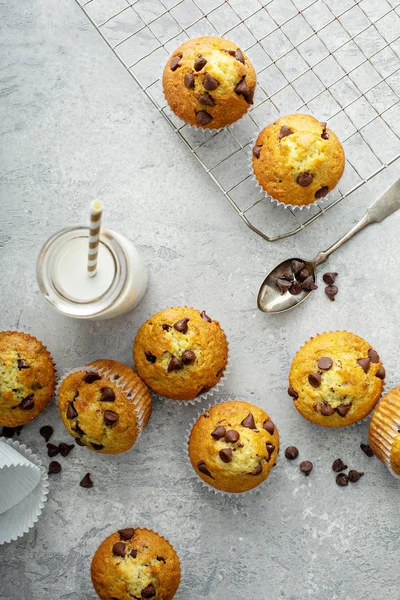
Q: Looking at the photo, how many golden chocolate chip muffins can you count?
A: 9